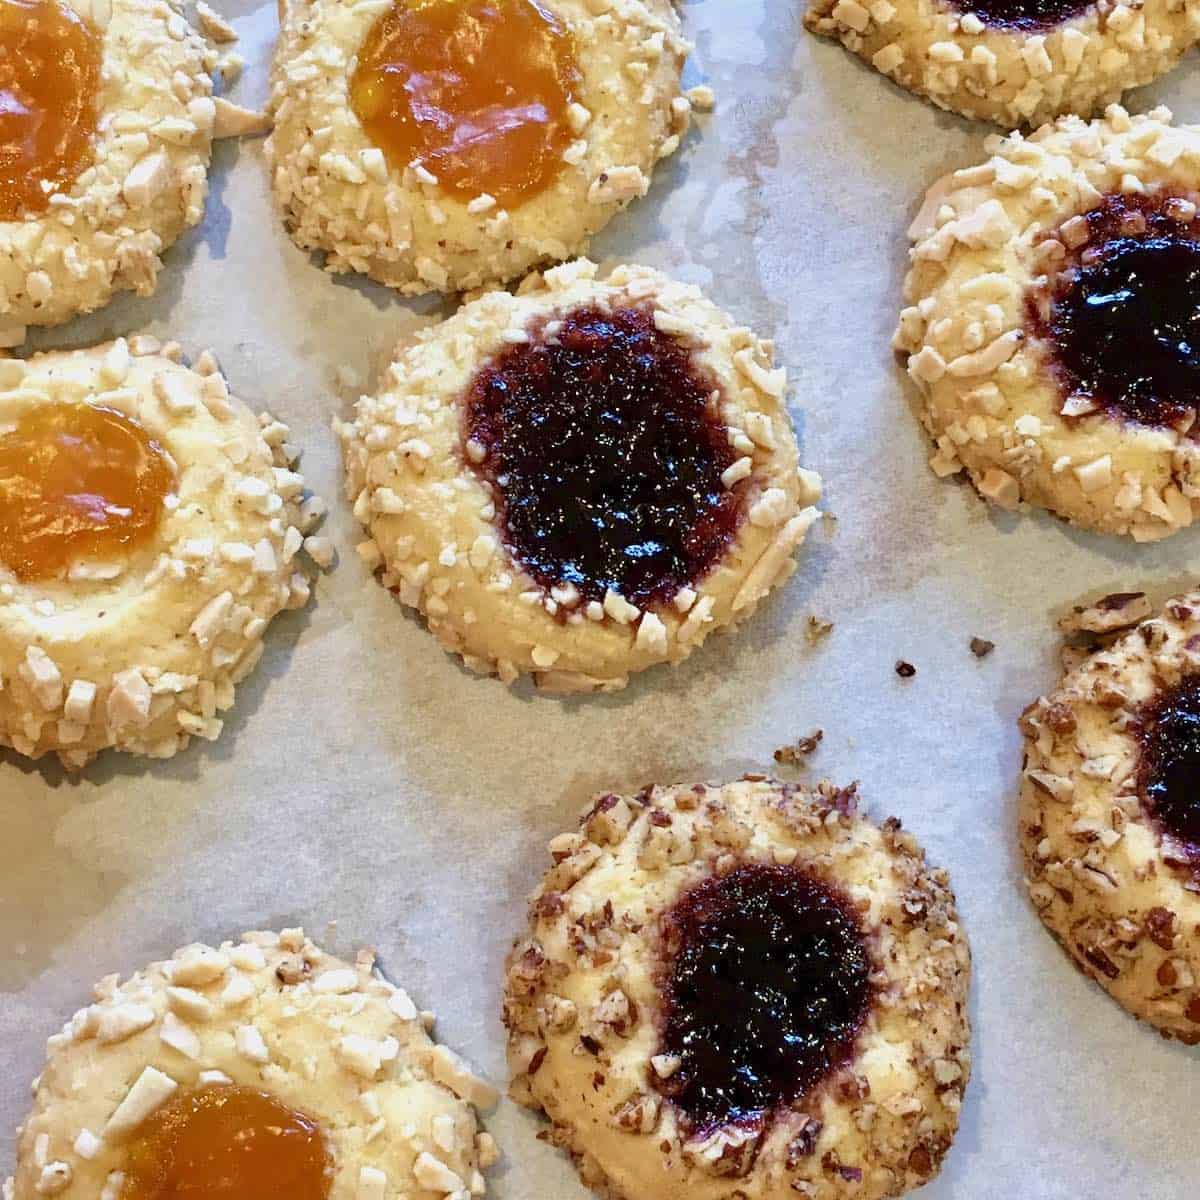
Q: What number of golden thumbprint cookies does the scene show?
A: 4